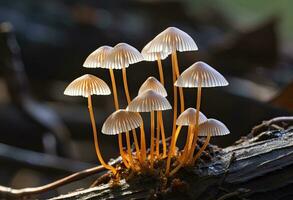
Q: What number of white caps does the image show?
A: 11